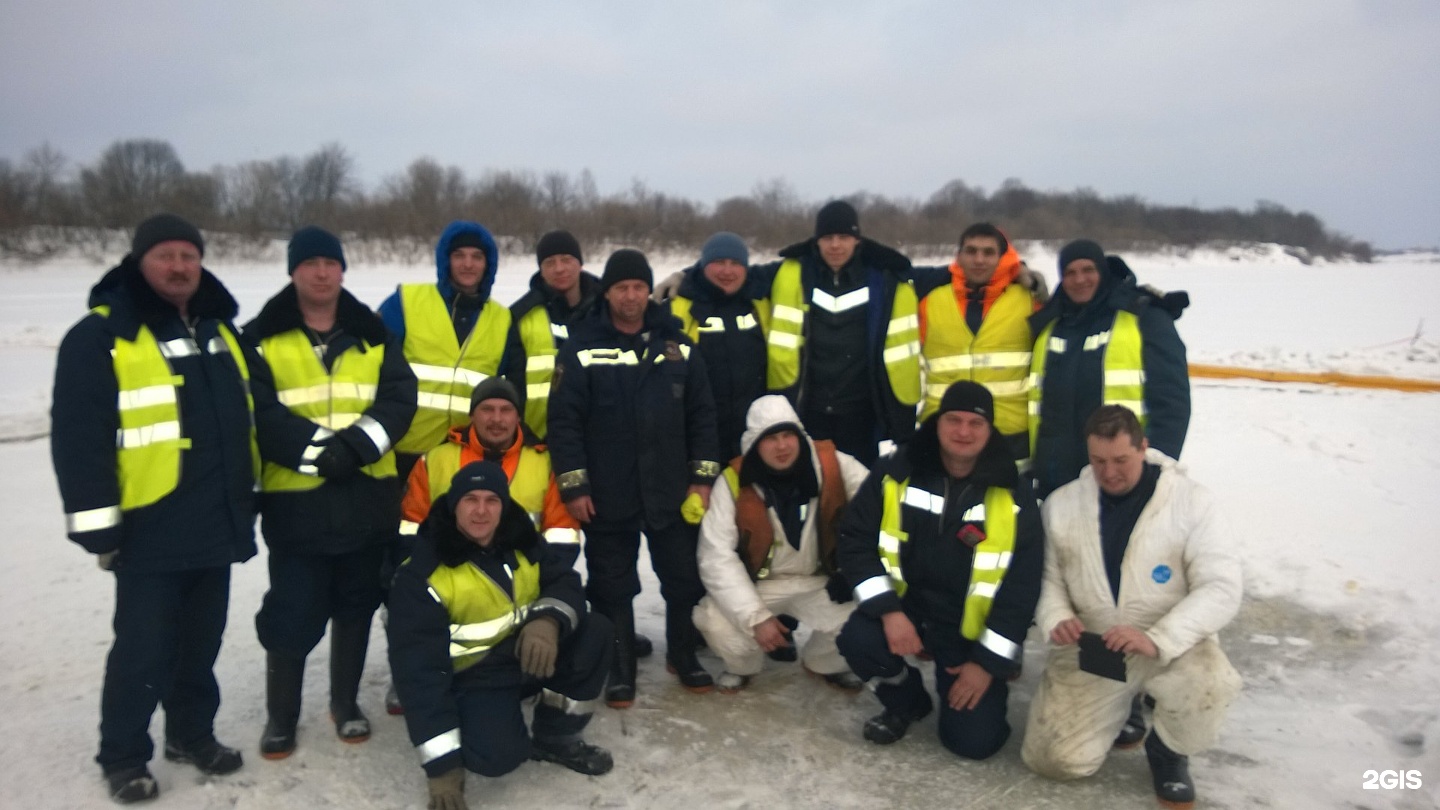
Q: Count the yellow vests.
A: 11